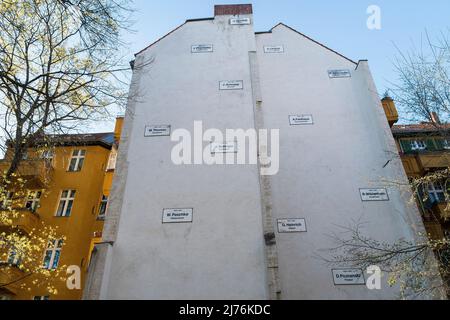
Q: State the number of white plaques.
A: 12